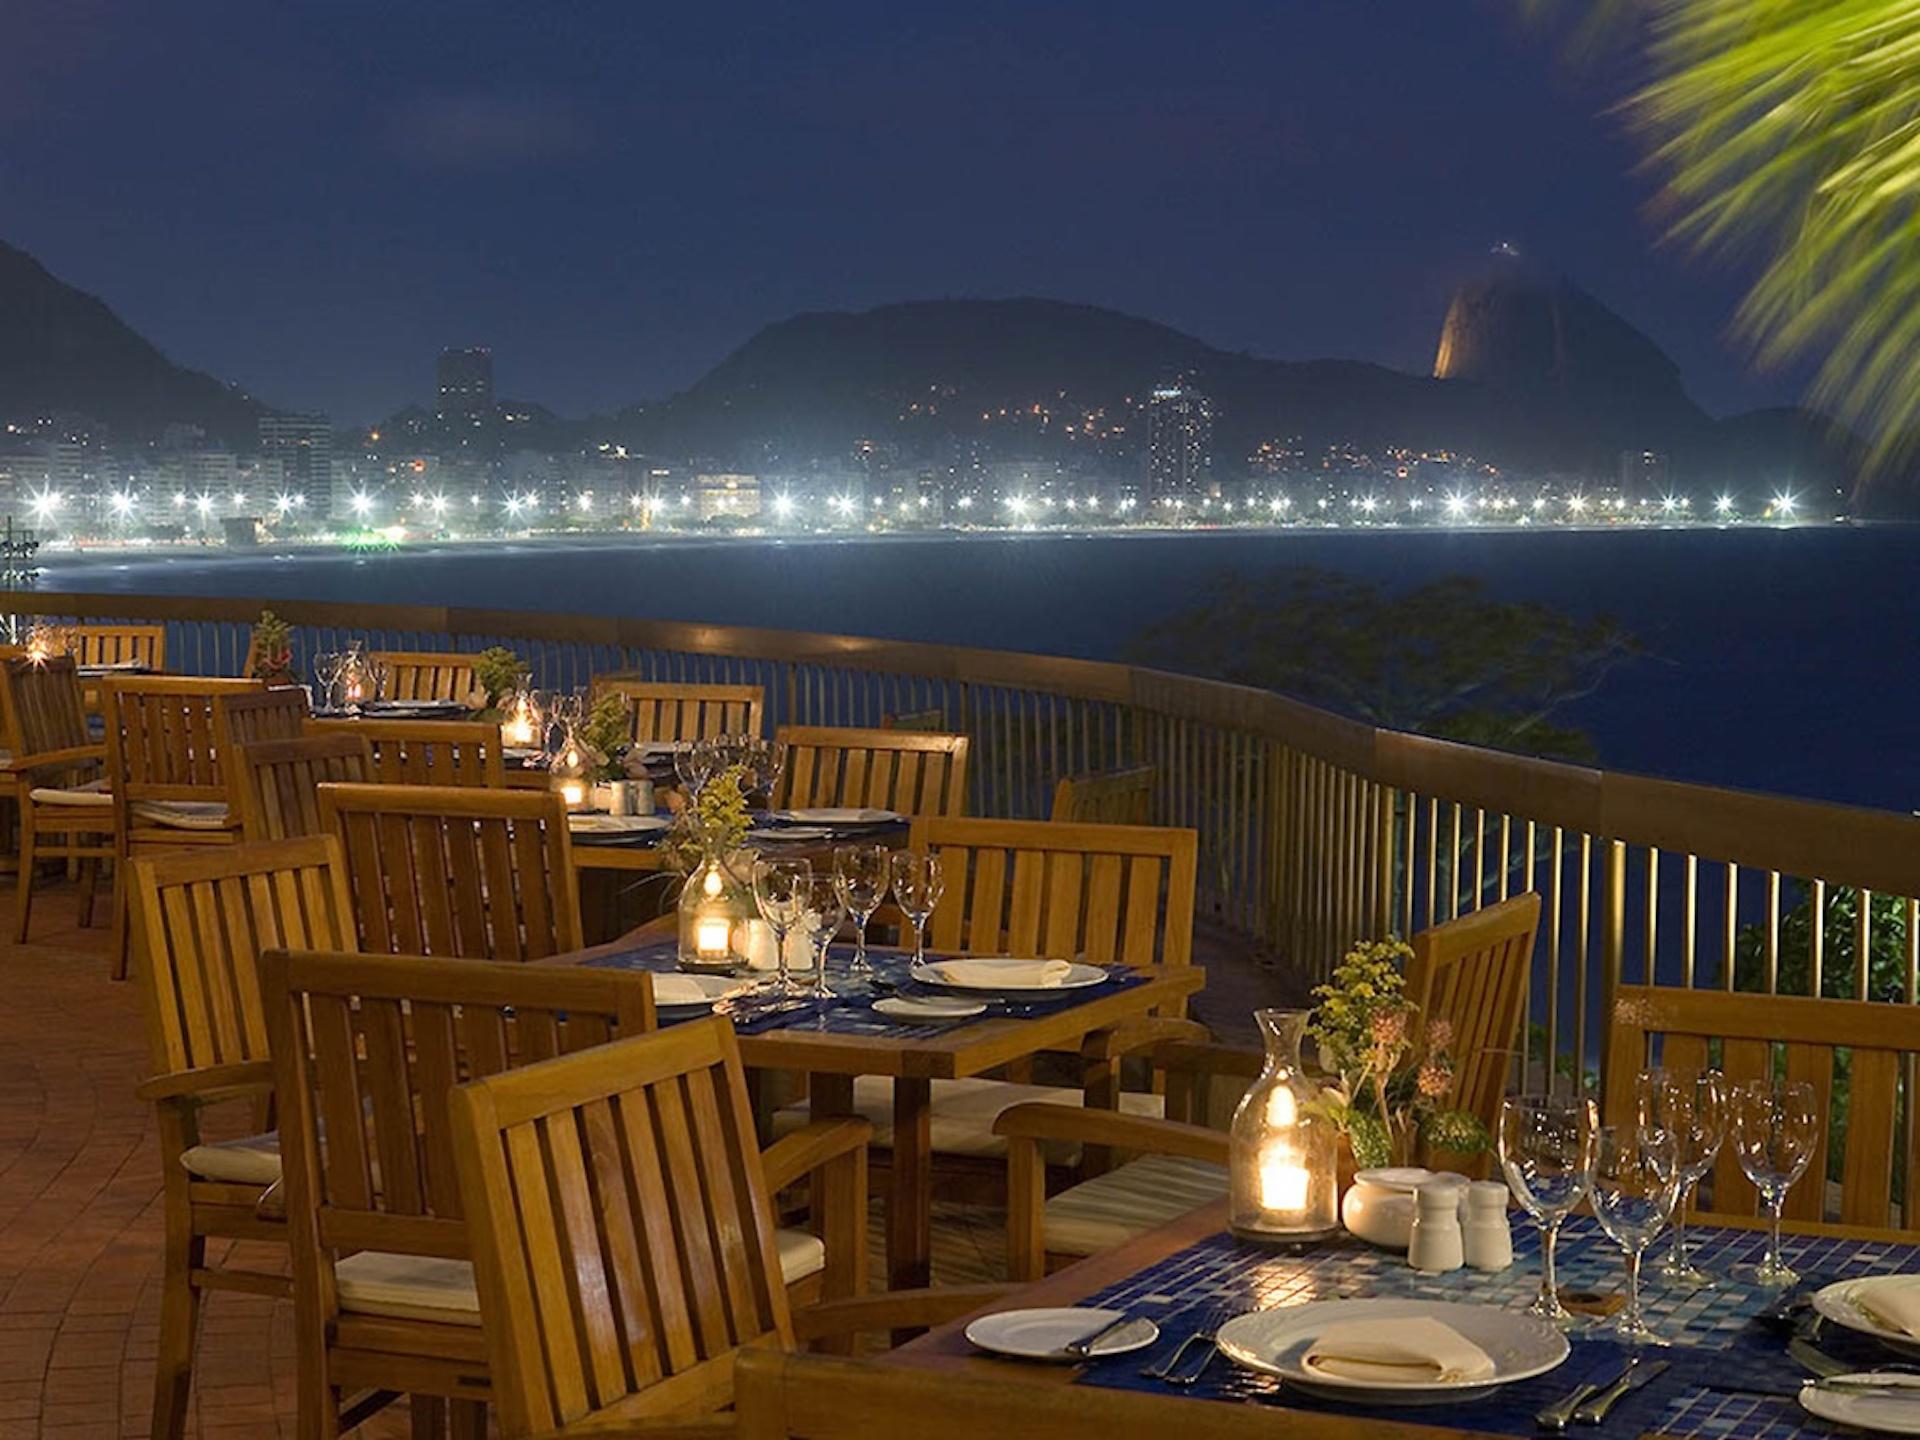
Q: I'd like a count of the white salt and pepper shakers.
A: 6